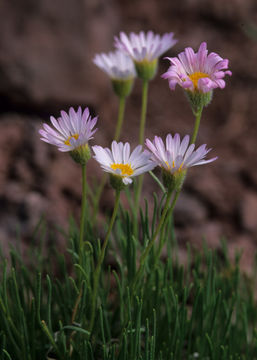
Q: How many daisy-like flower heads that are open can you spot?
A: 6